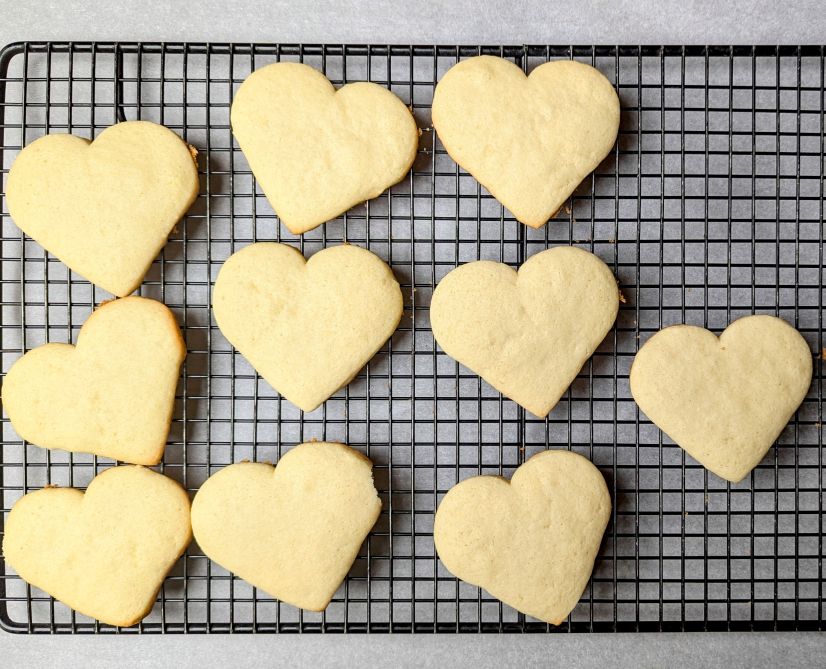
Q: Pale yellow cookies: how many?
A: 10